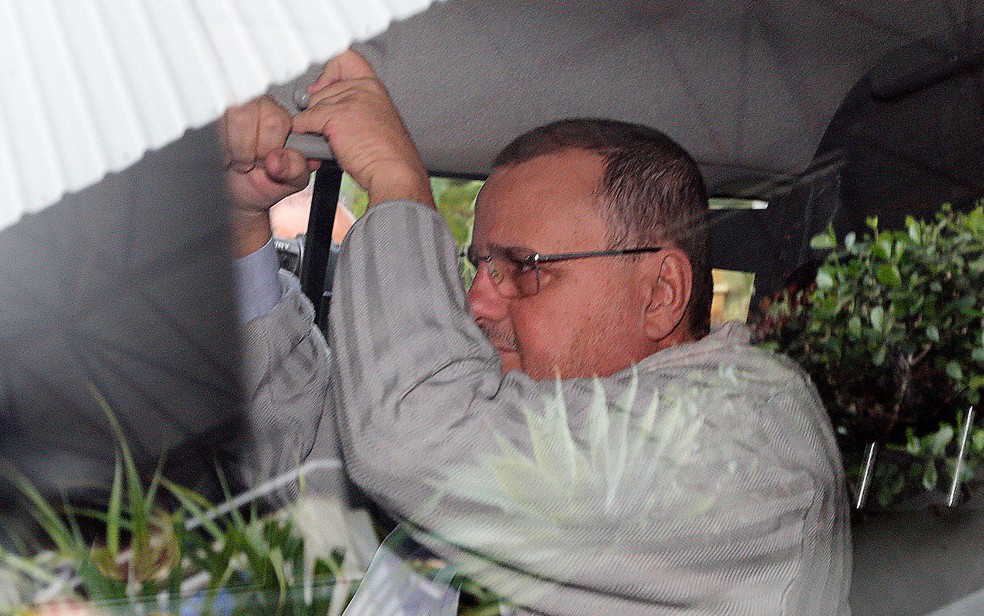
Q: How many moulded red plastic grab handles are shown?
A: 0